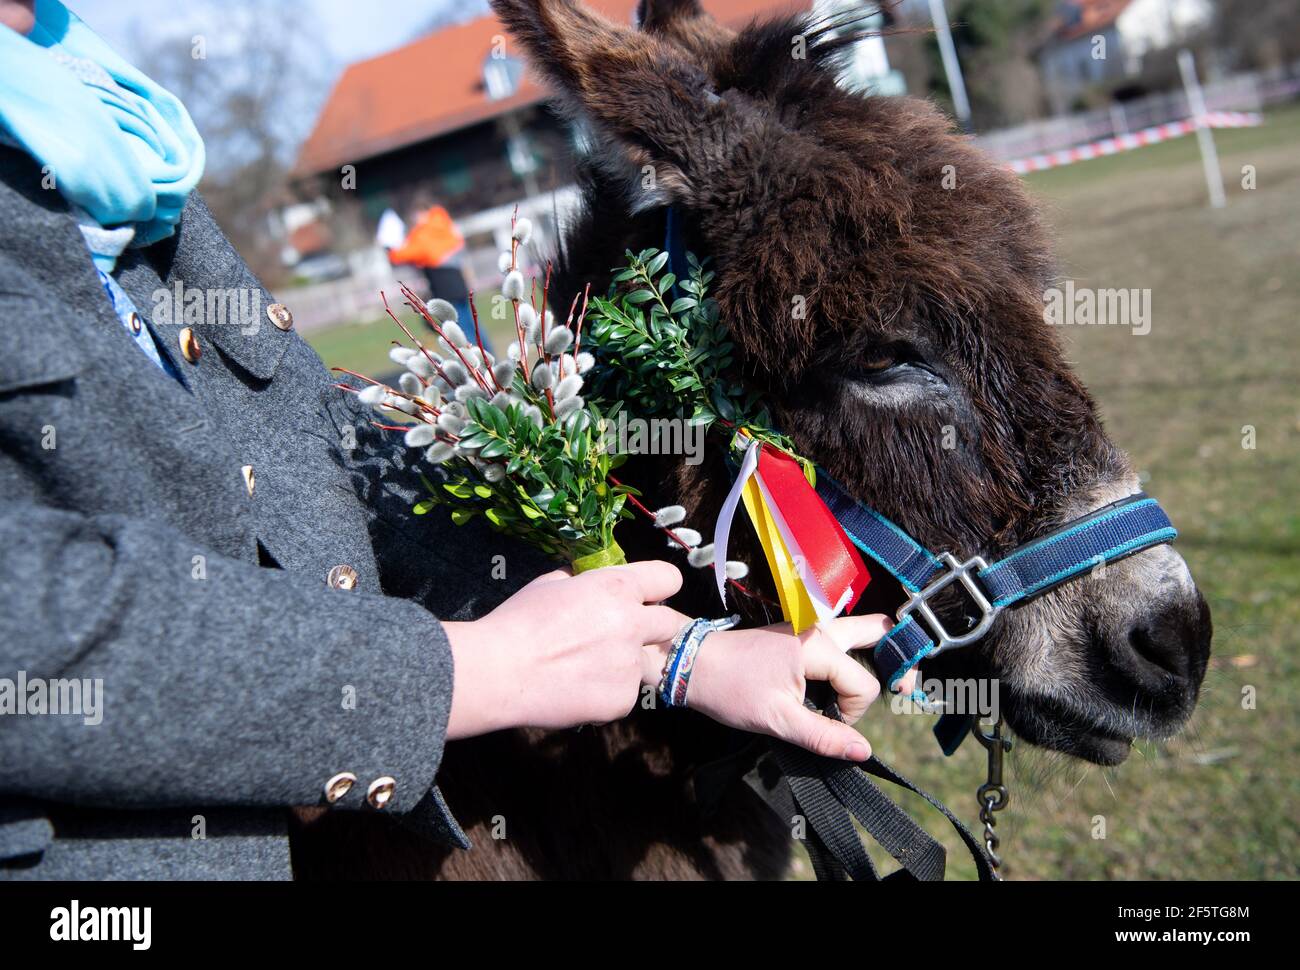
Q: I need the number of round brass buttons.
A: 6